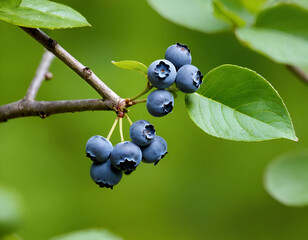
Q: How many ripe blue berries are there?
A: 9